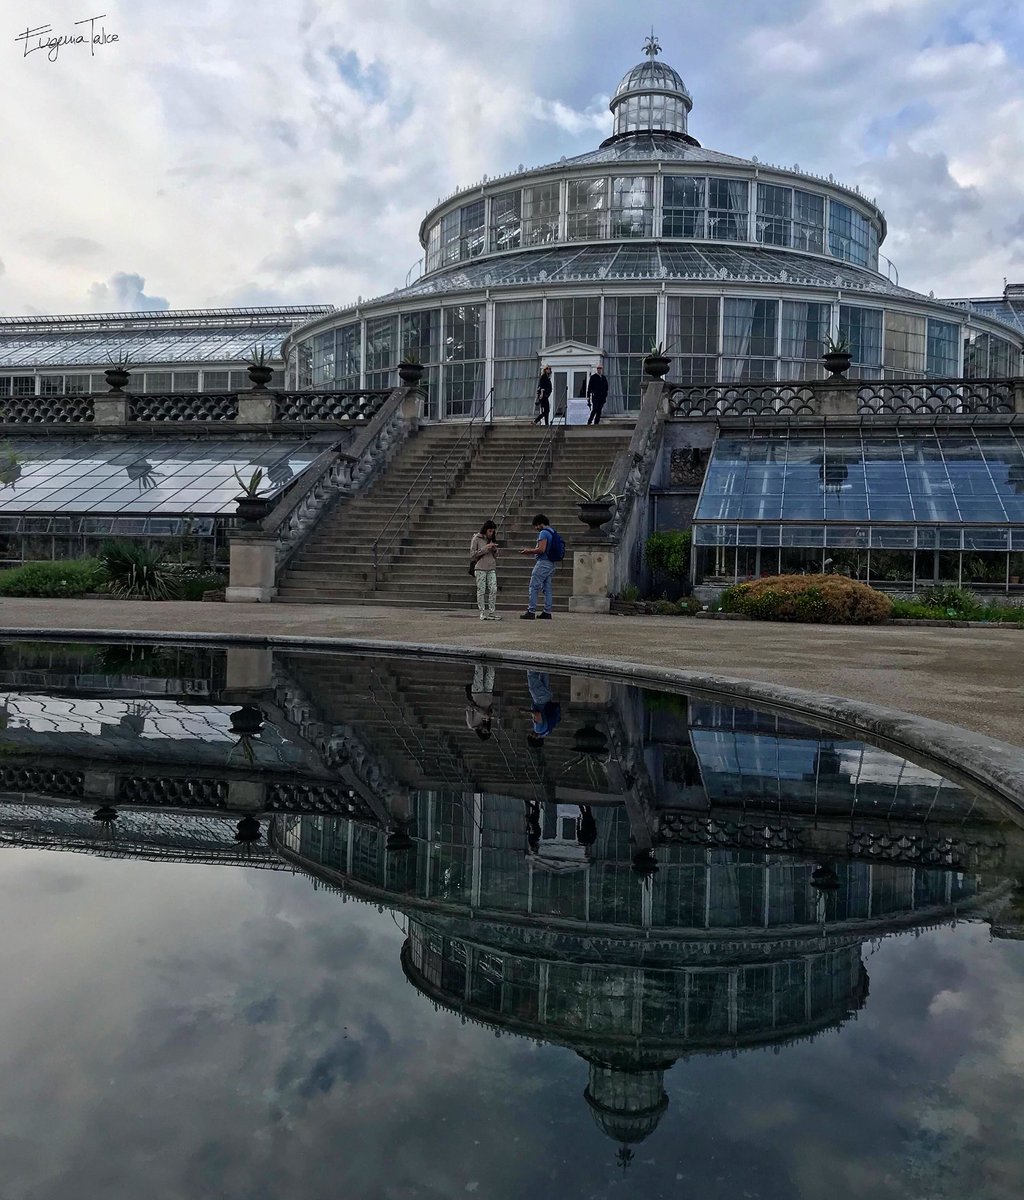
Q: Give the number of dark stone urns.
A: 7